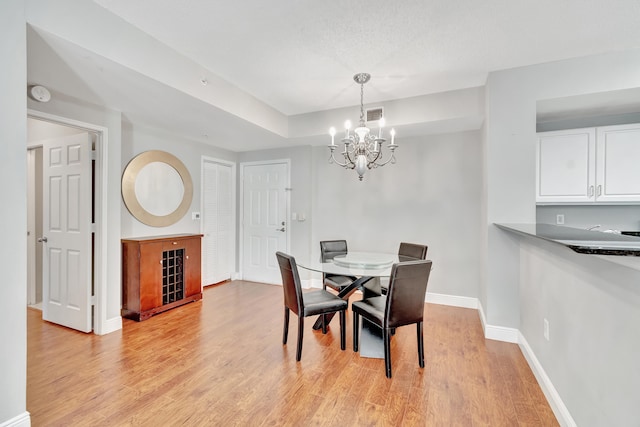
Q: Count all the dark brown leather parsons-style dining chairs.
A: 4